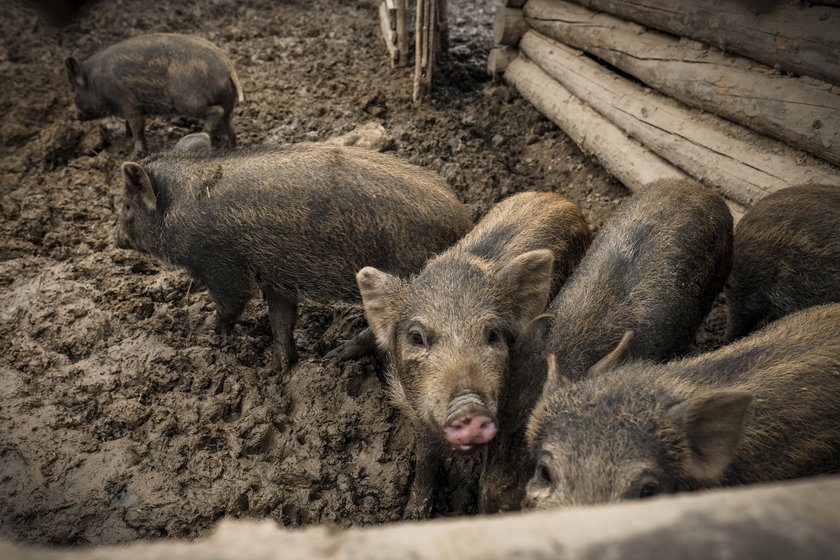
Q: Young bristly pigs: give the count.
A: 6